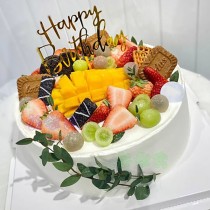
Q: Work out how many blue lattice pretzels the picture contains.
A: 0